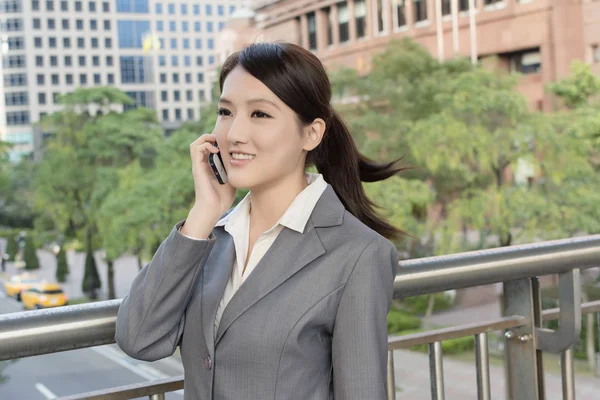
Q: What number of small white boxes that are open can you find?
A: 0